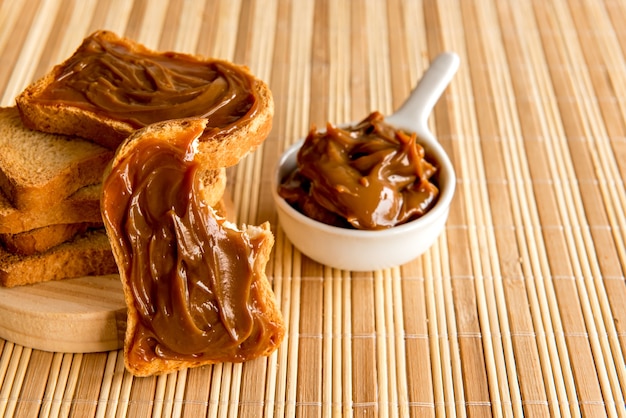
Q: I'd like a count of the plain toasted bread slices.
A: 4